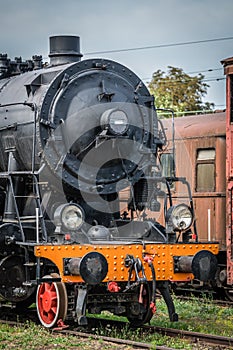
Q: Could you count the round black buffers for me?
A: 2